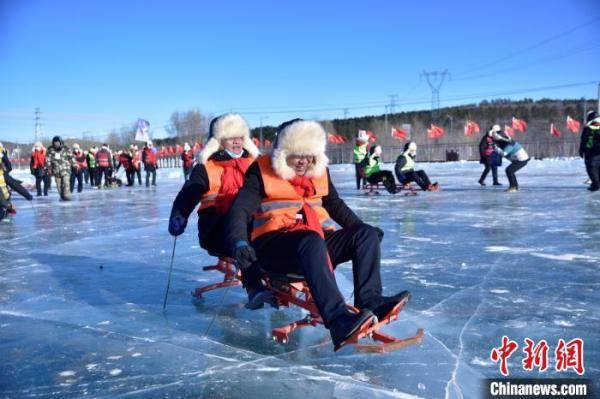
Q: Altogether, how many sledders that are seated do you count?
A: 4